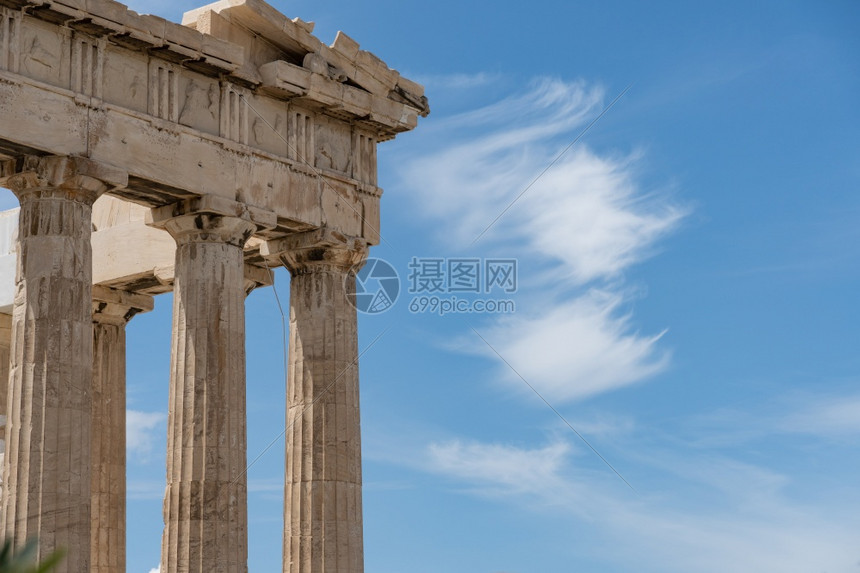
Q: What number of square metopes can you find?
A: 5